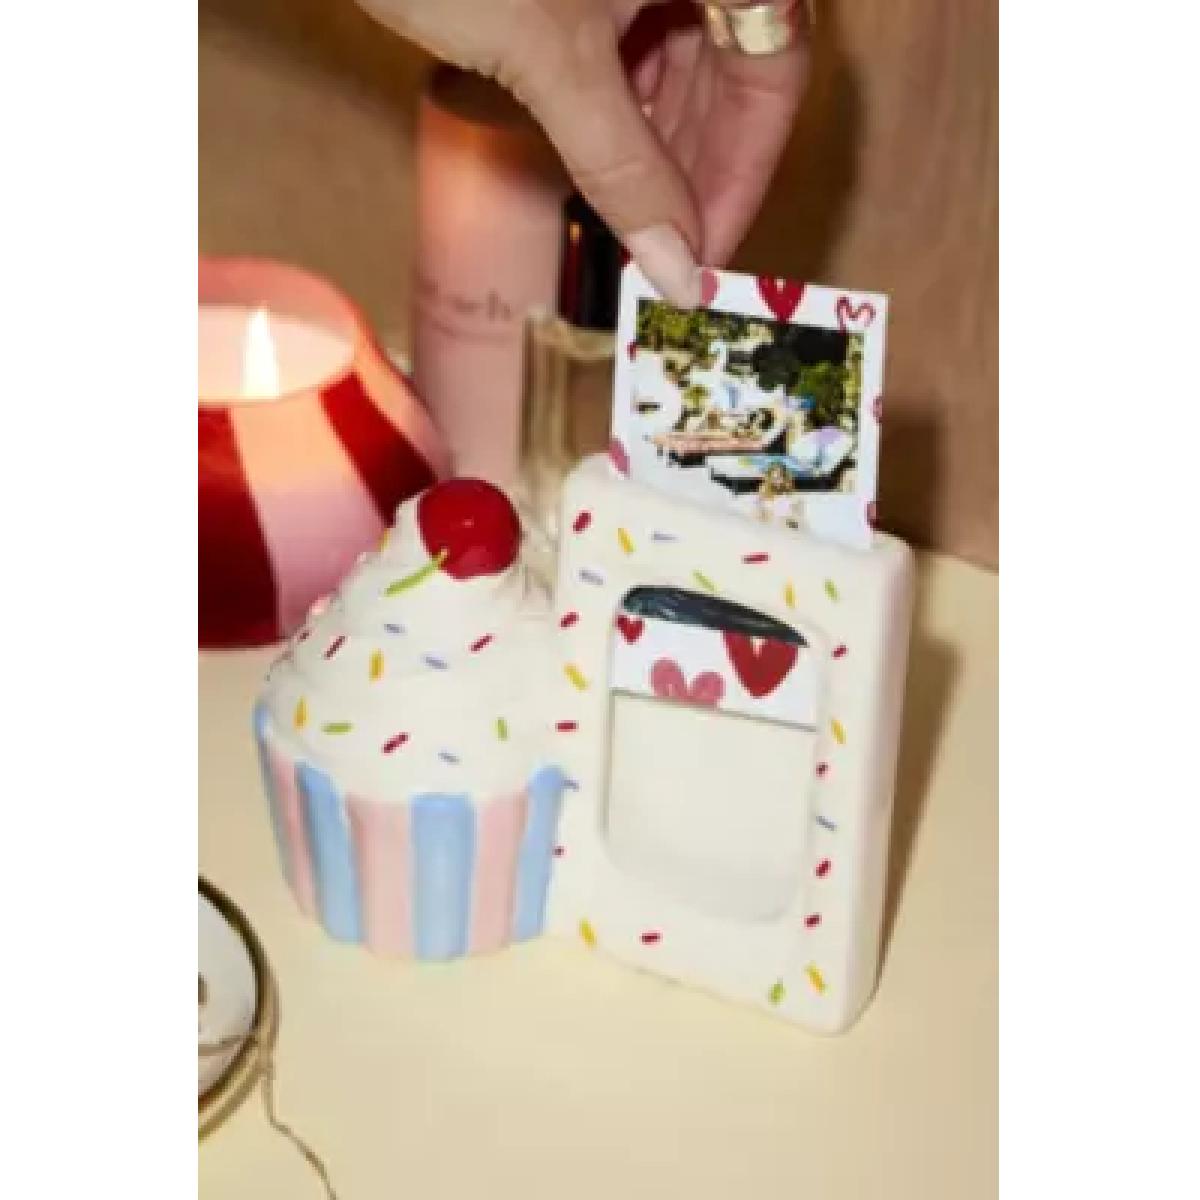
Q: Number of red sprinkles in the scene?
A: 14